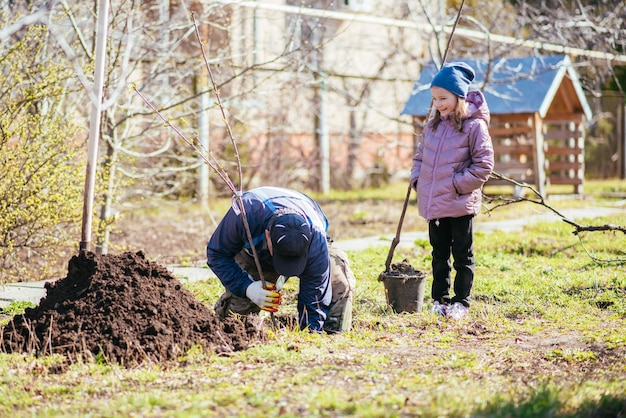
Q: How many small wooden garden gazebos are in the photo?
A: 1